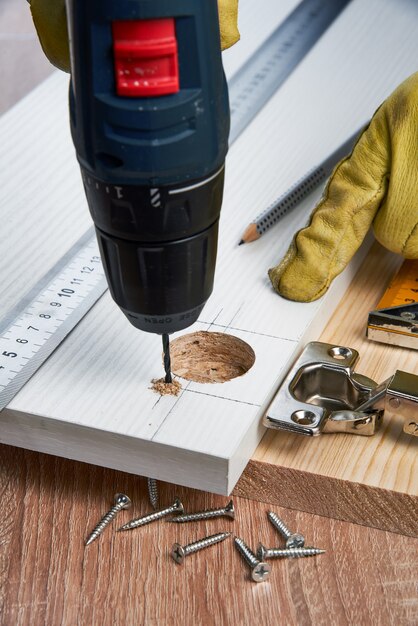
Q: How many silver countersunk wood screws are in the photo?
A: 8